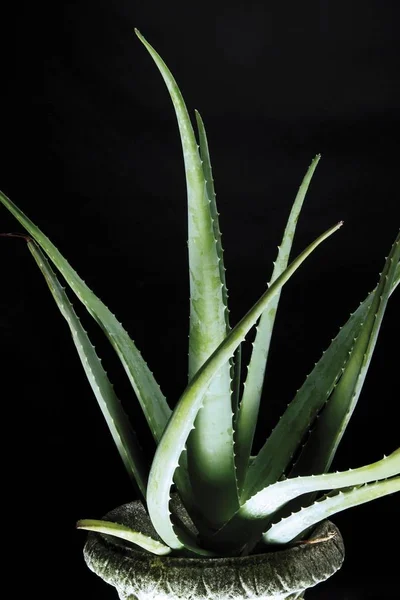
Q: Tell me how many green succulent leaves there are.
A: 11